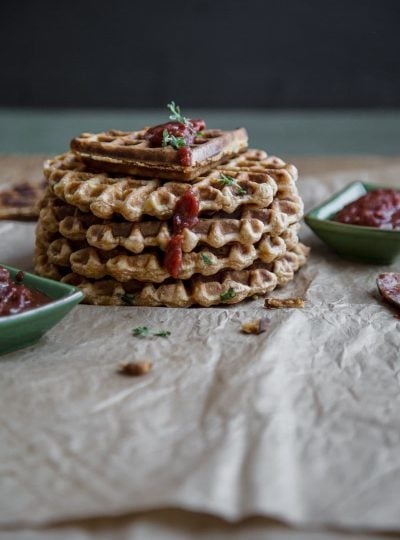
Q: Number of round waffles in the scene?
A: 4